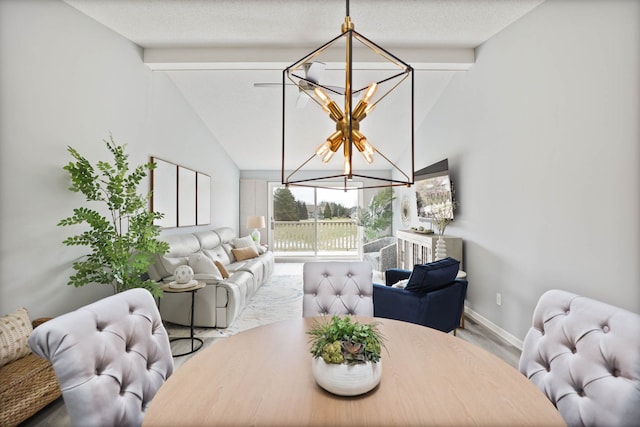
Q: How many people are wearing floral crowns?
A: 0